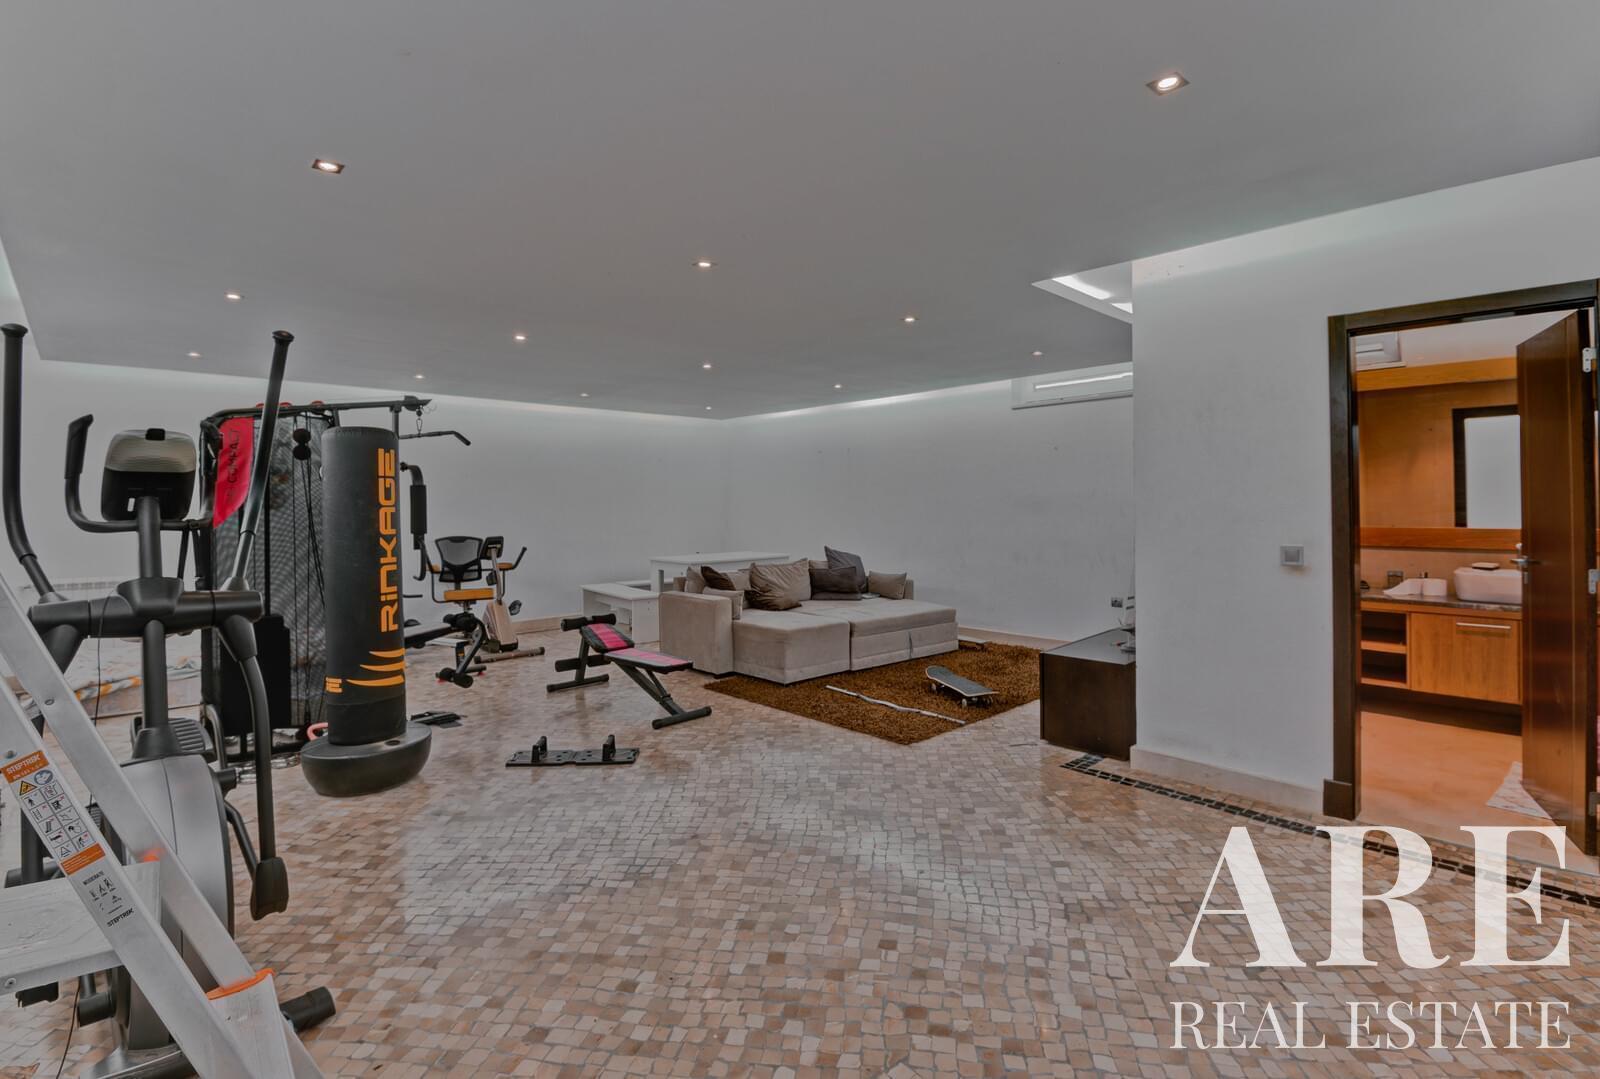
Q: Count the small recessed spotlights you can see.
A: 13